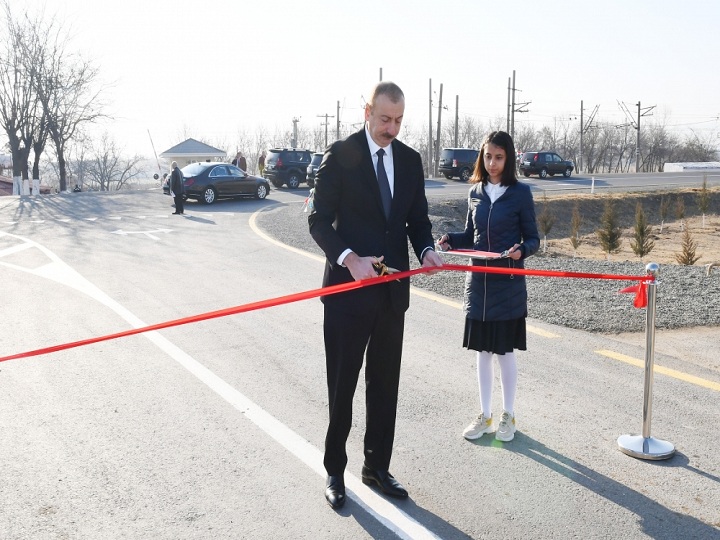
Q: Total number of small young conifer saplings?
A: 8